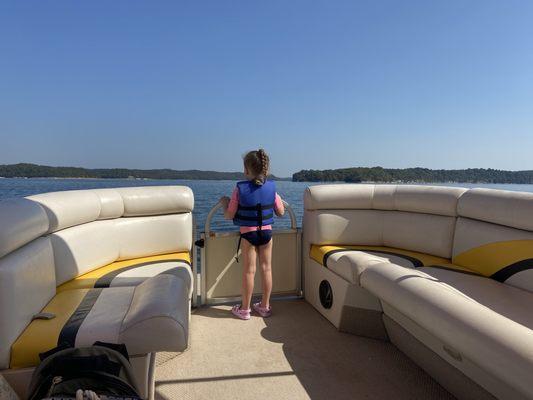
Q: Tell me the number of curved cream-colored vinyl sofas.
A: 2